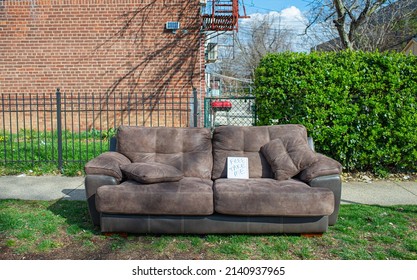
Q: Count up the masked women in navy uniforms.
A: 0